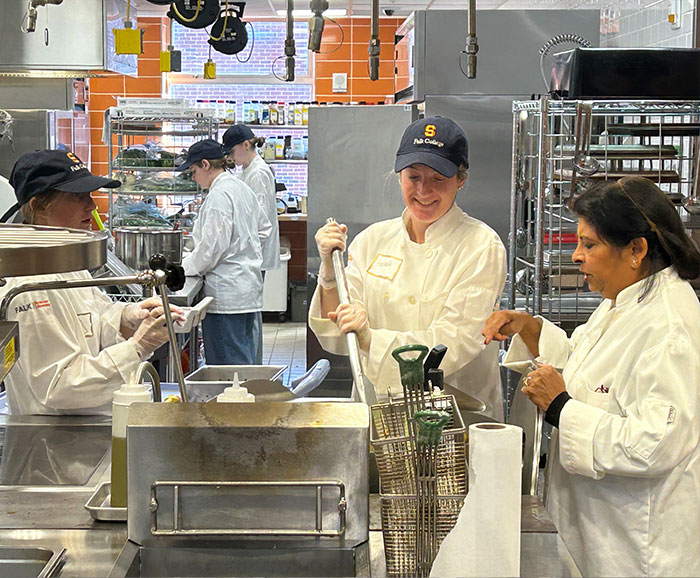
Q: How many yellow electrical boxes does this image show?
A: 3